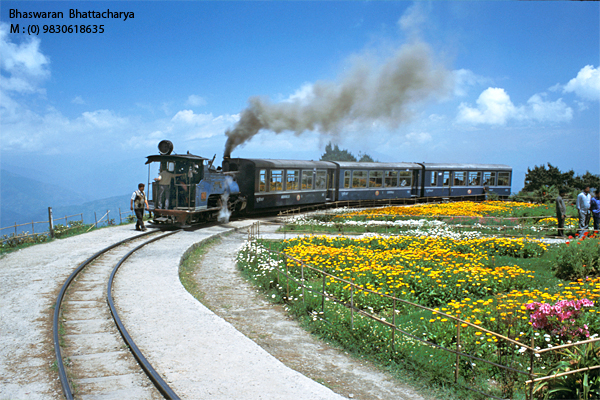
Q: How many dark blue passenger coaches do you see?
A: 3